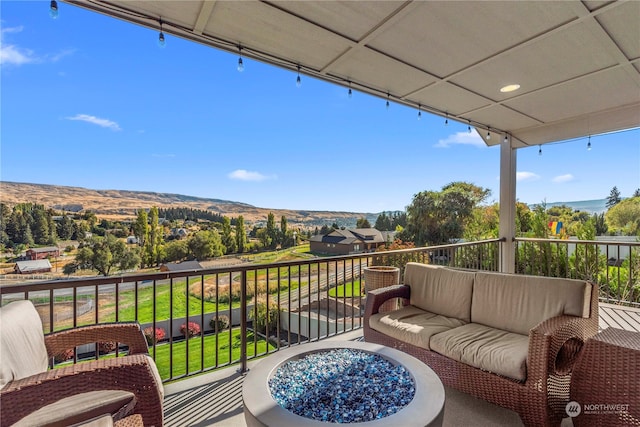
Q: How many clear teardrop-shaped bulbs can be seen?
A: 13